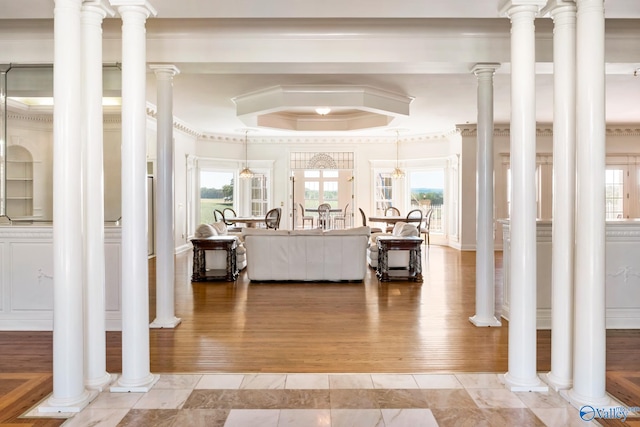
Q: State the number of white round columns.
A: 8